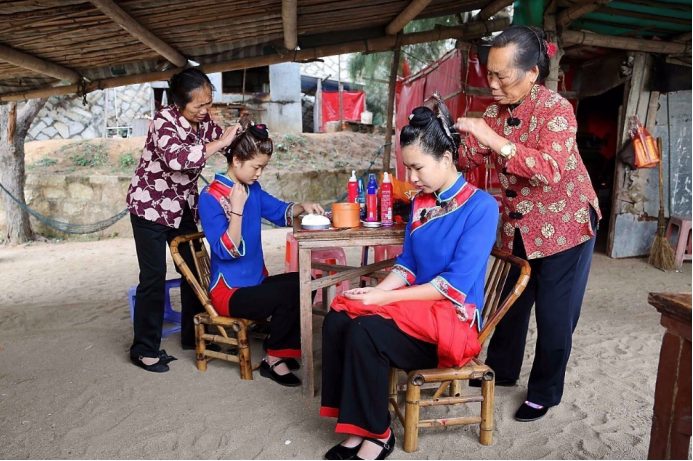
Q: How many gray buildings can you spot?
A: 1